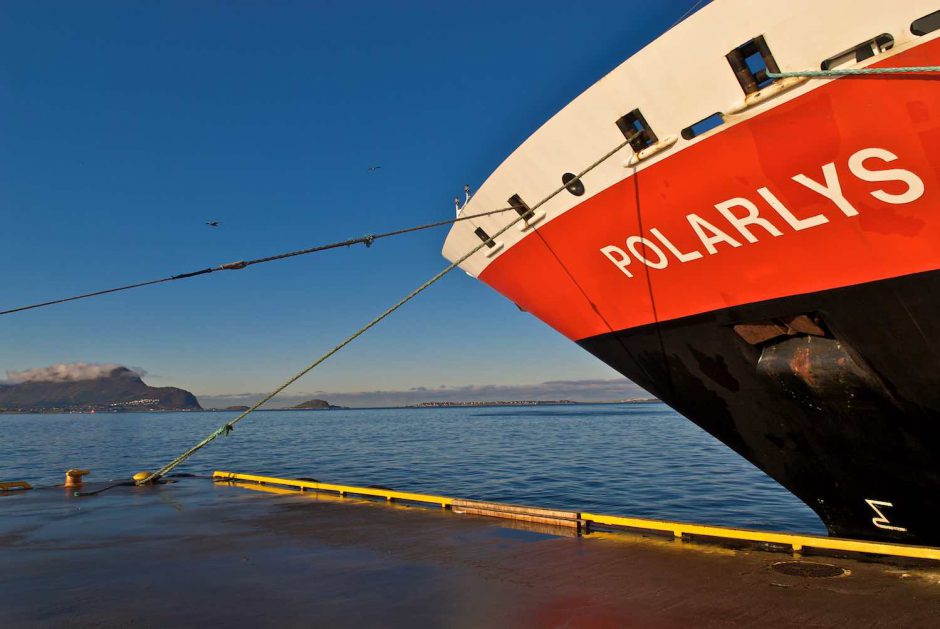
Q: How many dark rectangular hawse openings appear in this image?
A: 4